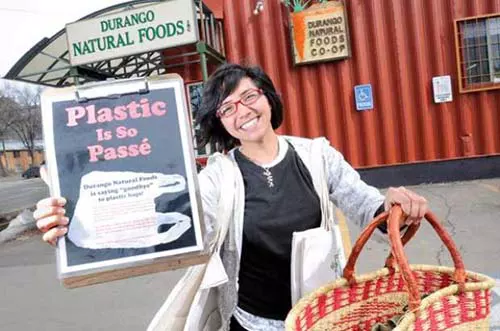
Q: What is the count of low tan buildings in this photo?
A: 1